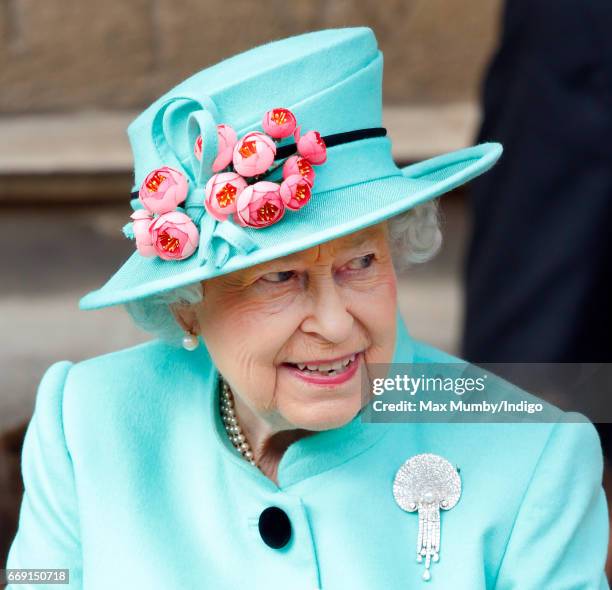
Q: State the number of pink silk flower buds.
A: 11